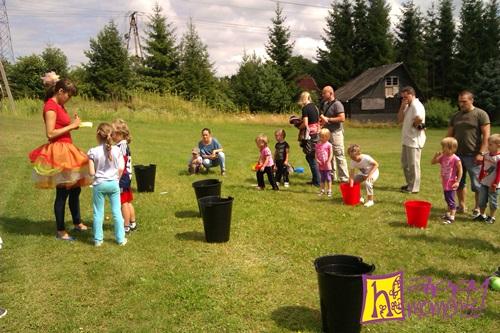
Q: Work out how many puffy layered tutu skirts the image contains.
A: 1